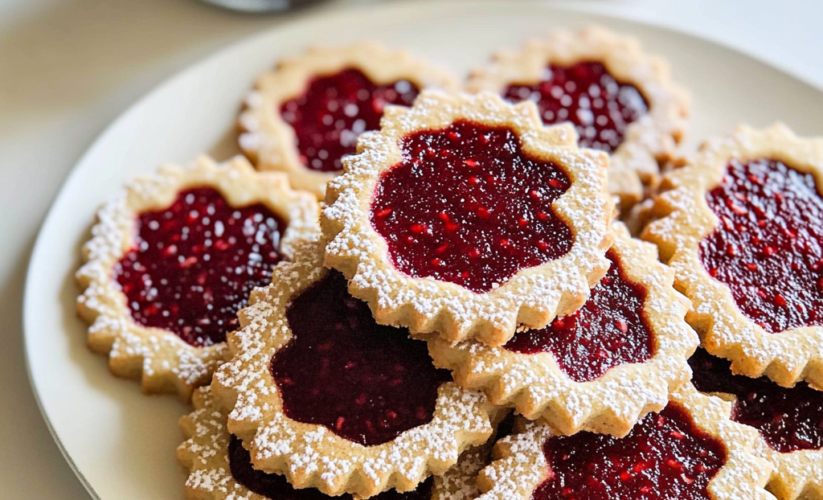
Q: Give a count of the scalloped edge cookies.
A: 10